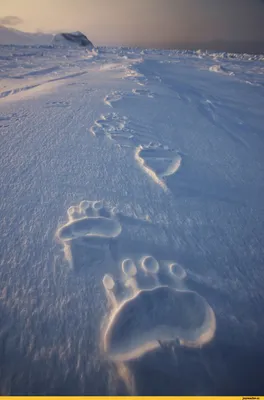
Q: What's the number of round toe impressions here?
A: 8